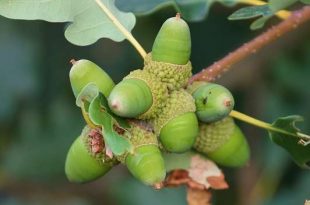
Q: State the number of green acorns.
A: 8